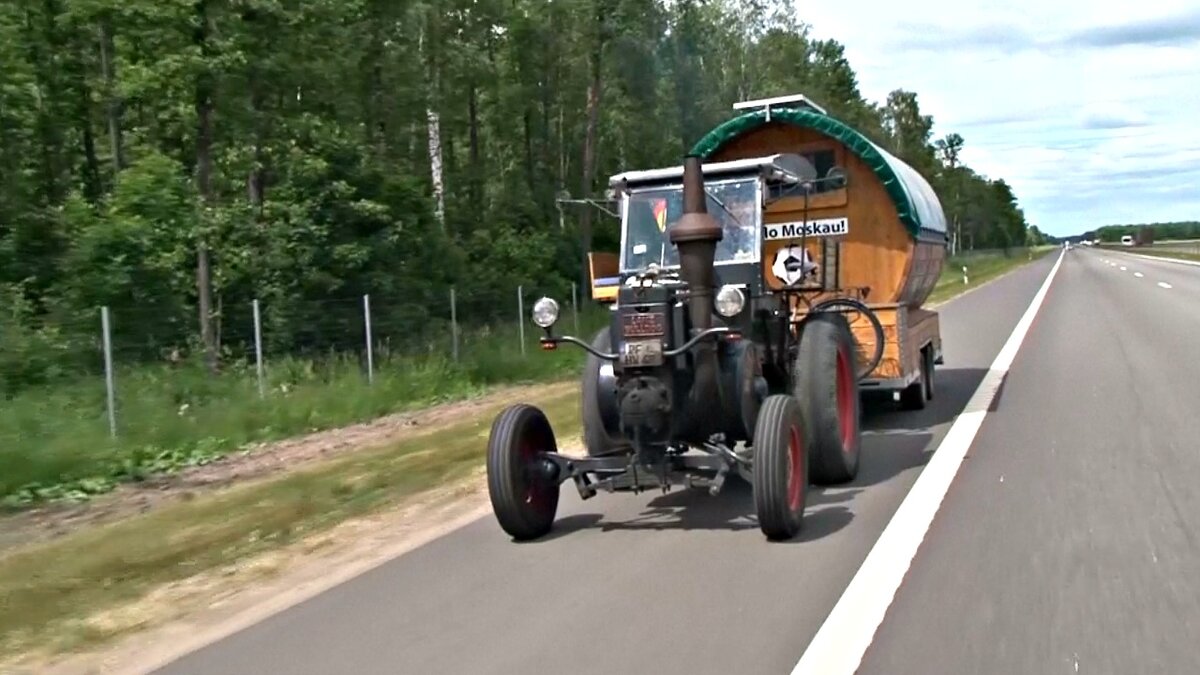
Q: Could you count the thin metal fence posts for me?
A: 6